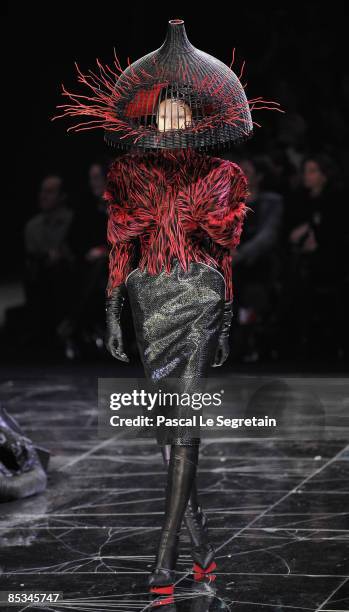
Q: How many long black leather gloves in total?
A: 2